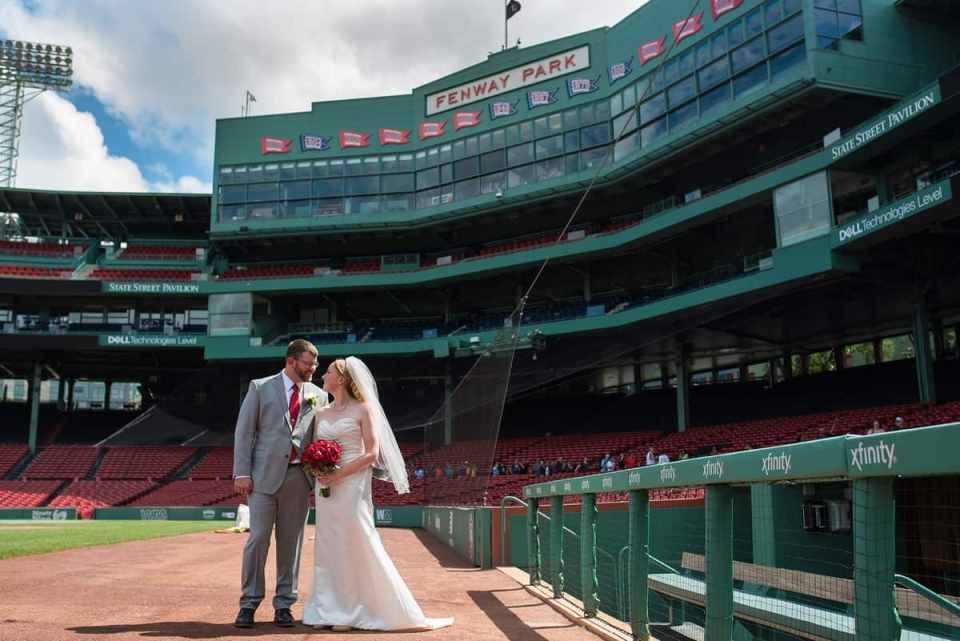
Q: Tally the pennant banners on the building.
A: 13